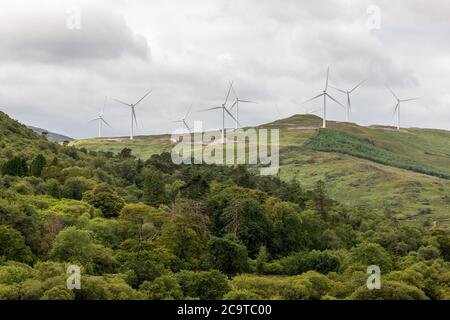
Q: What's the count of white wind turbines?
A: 8